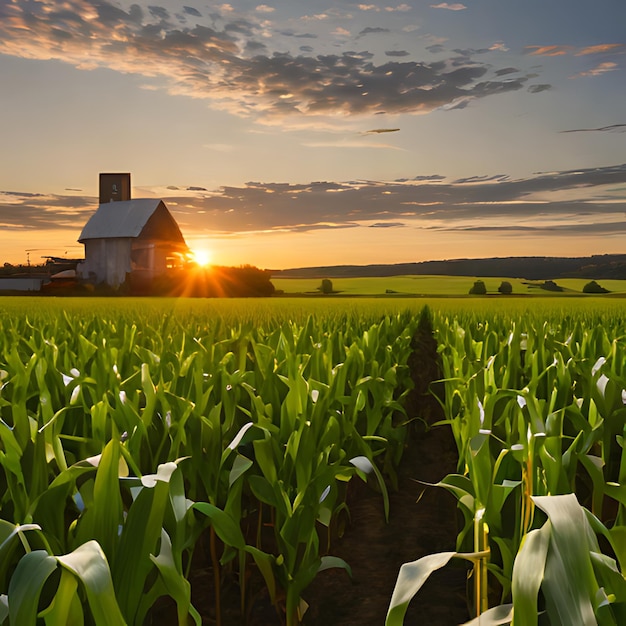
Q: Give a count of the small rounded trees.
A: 5